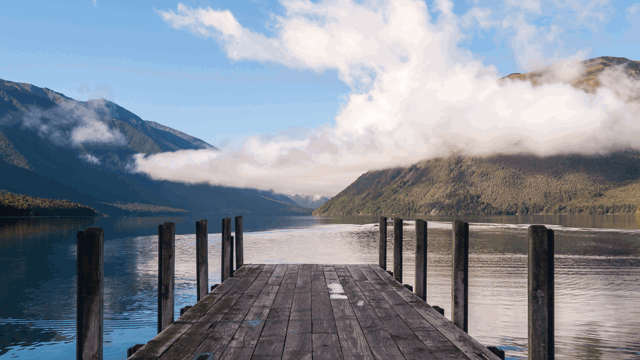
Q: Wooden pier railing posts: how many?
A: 10